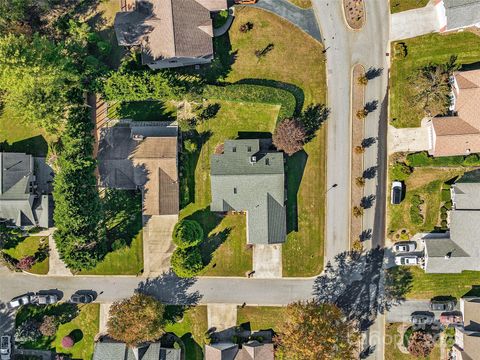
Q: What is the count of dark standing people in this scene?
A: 0